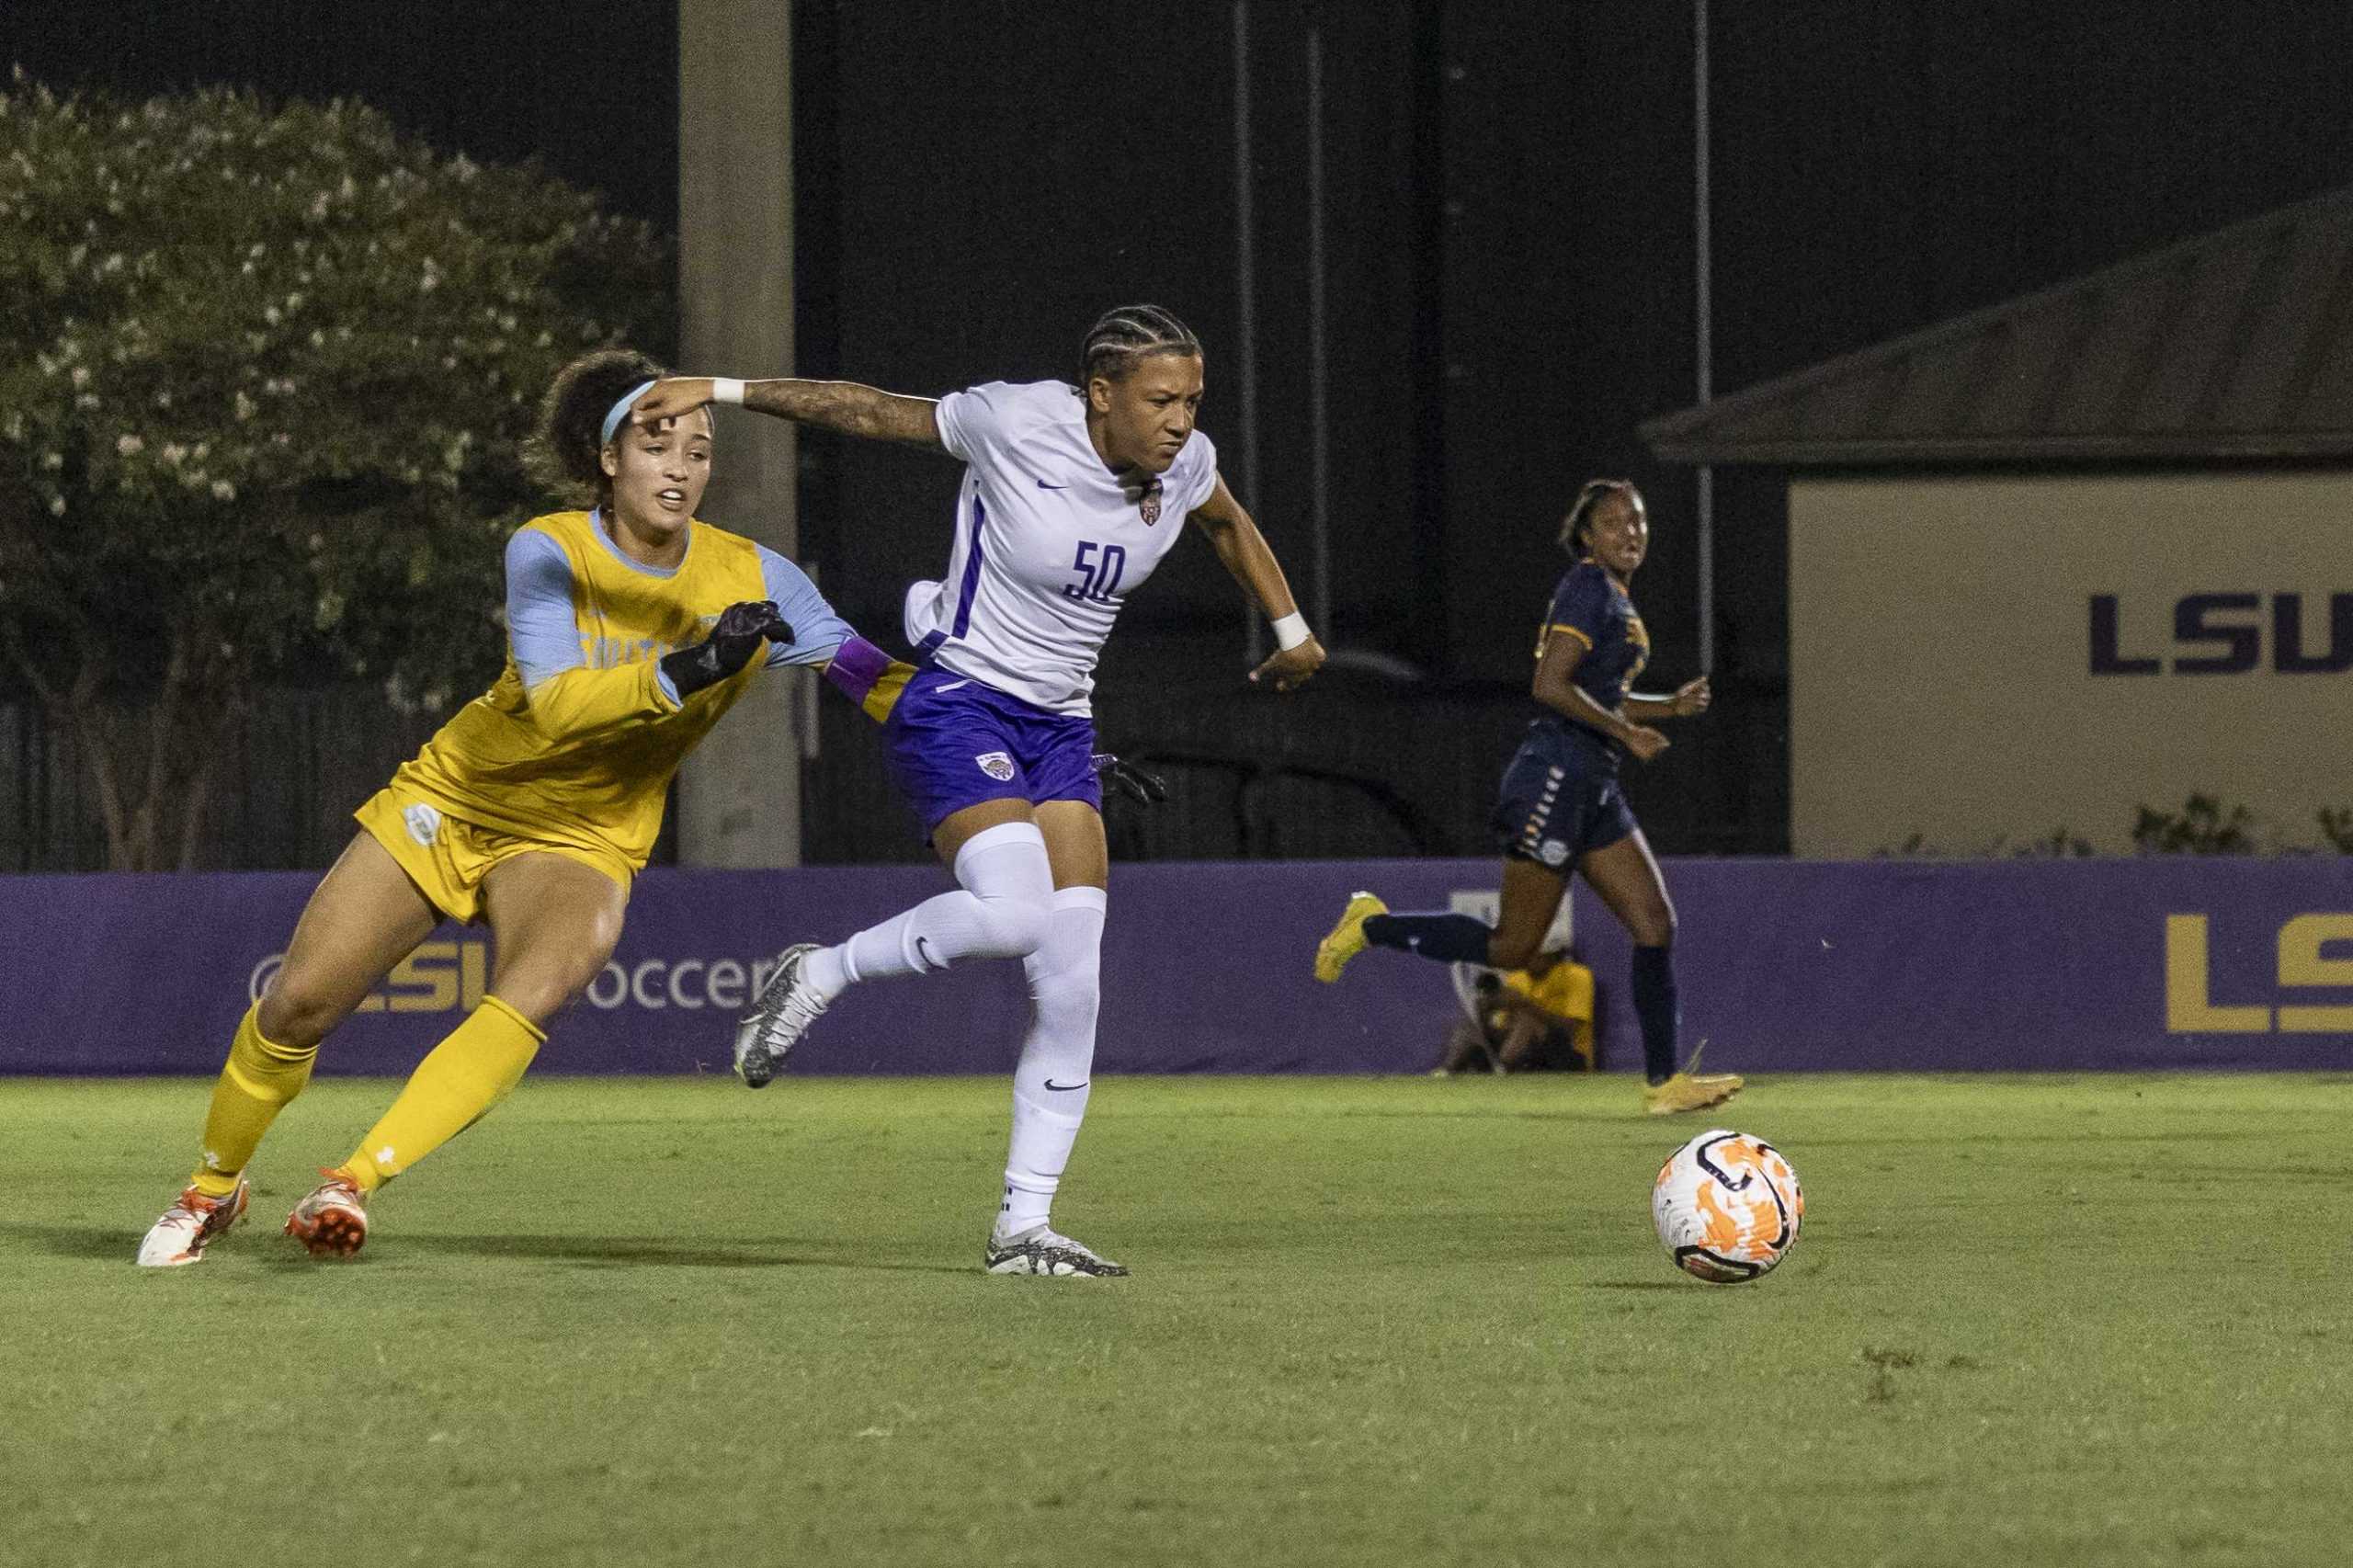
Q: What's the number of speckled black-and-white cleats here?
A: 2